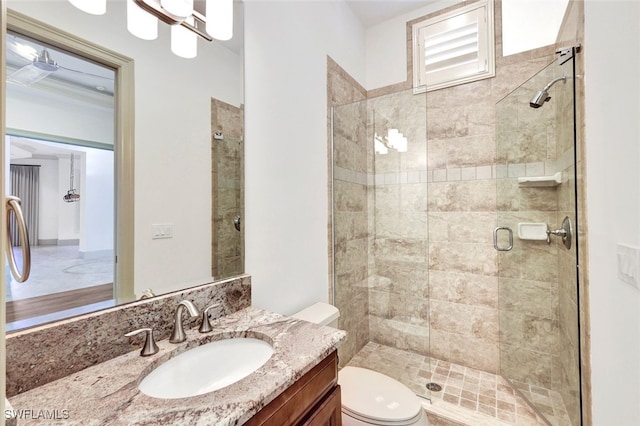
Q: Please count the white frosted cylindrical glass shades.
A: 5